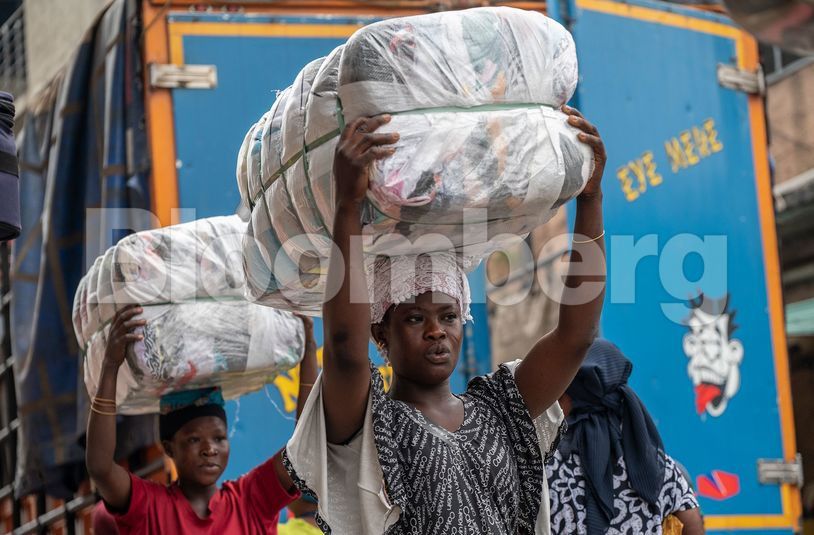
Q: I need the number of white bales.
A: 2